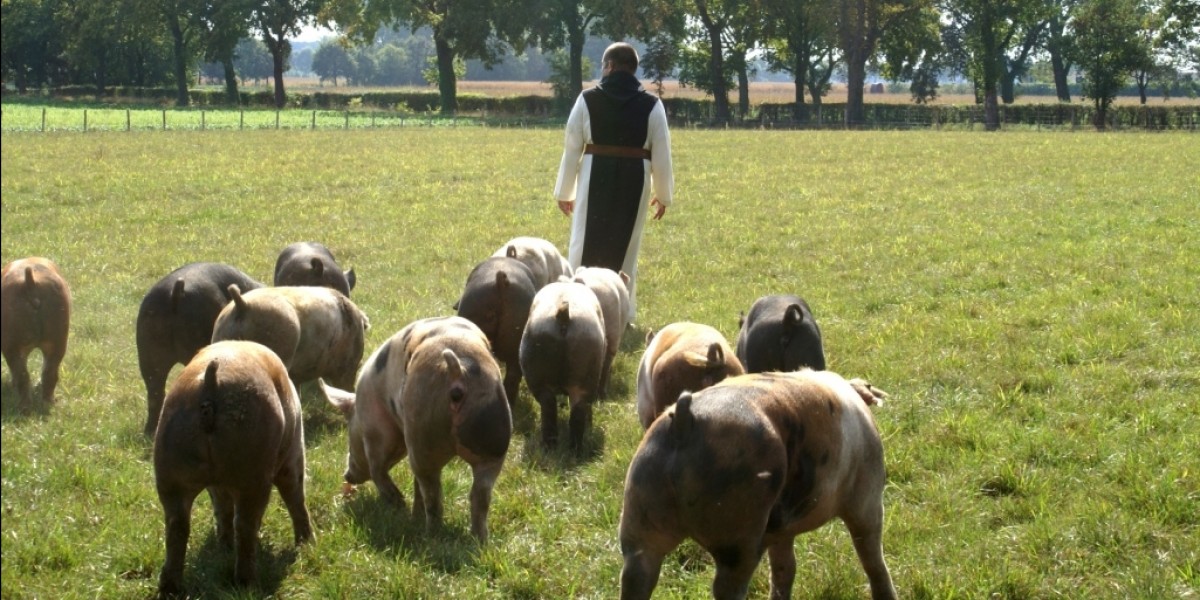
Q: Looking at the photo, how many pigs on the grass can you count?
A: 13